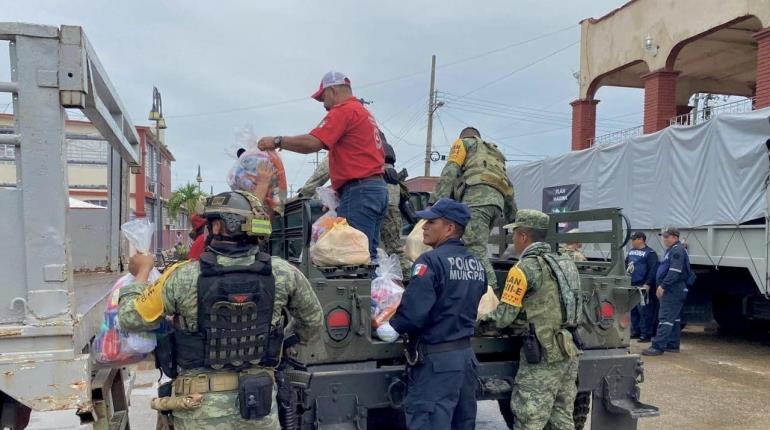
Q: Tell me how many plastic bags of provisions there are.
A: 7